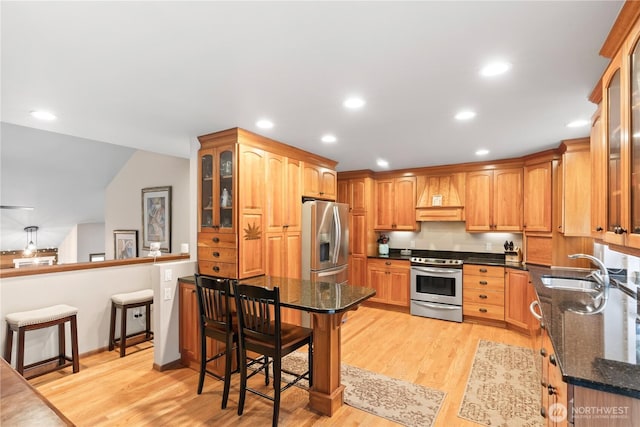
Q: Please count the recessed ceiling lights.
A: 9